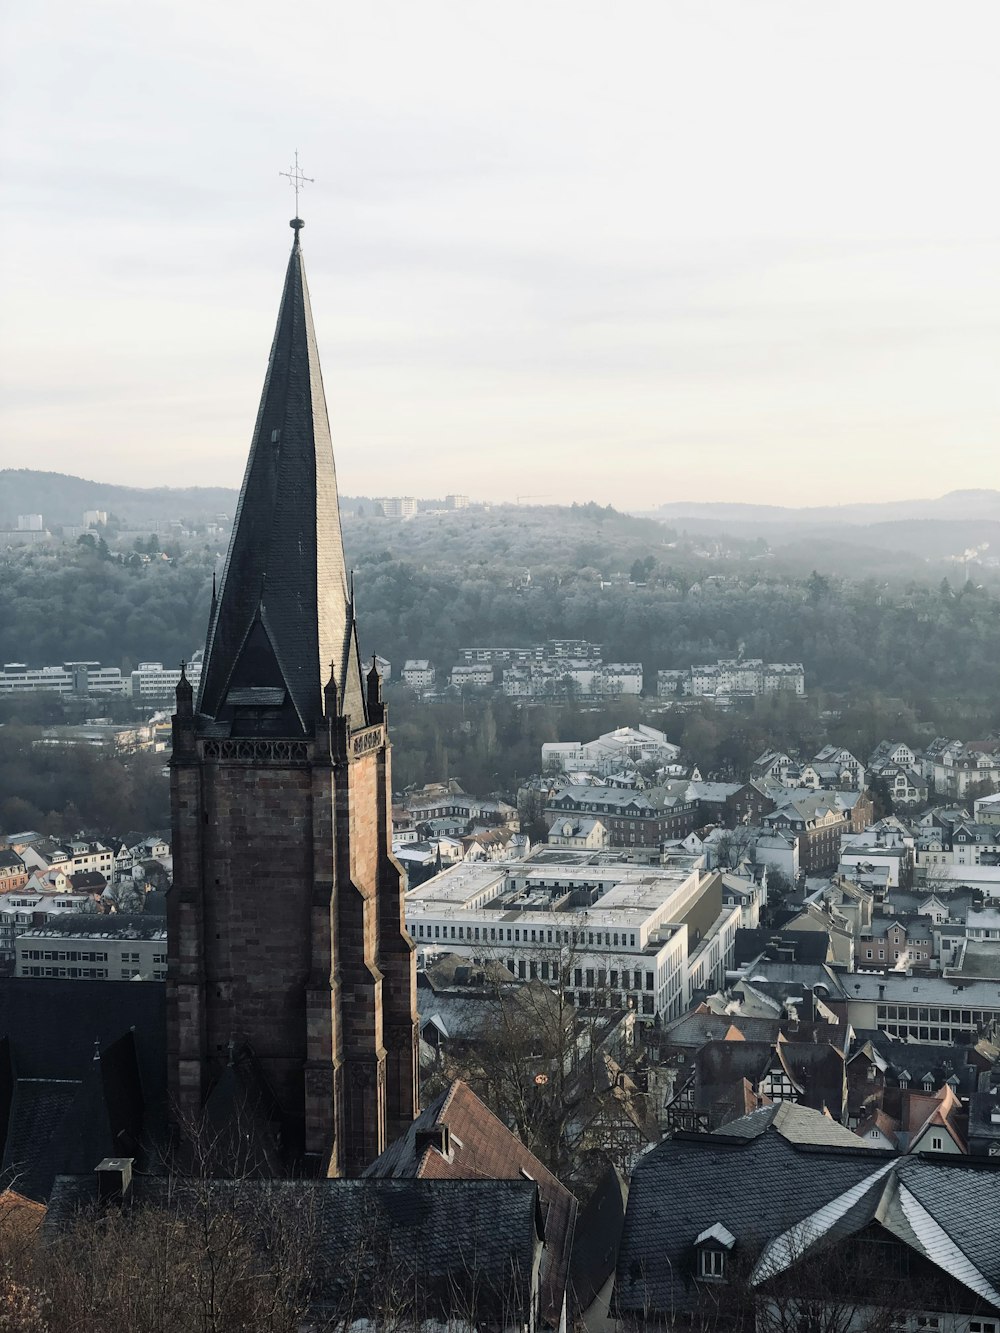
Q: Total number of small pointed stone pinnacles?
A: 3